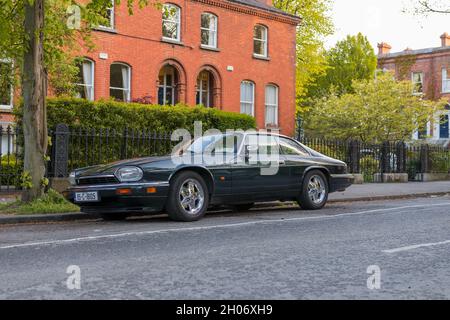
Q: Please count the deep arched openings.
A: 2